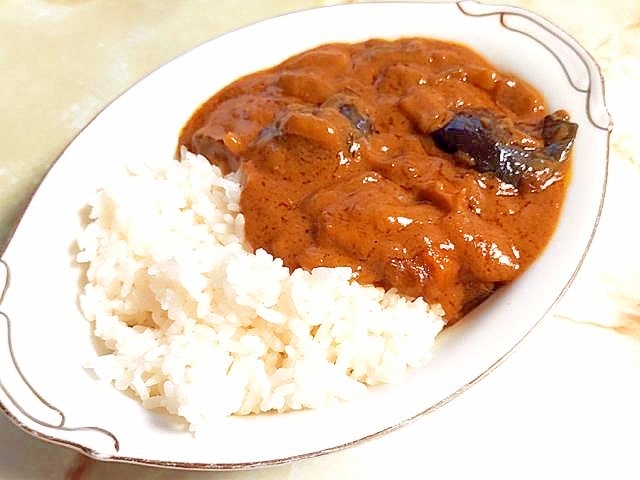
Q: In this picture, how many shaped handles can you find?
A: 2